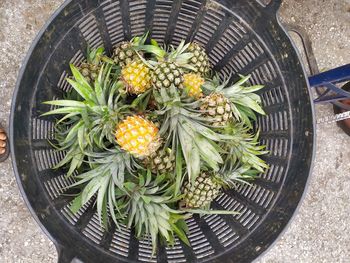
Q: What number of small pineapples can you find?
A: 10